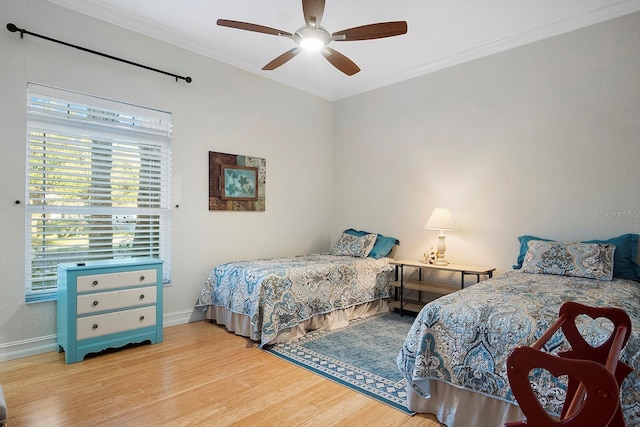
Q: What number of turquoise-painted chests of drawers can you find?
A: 1